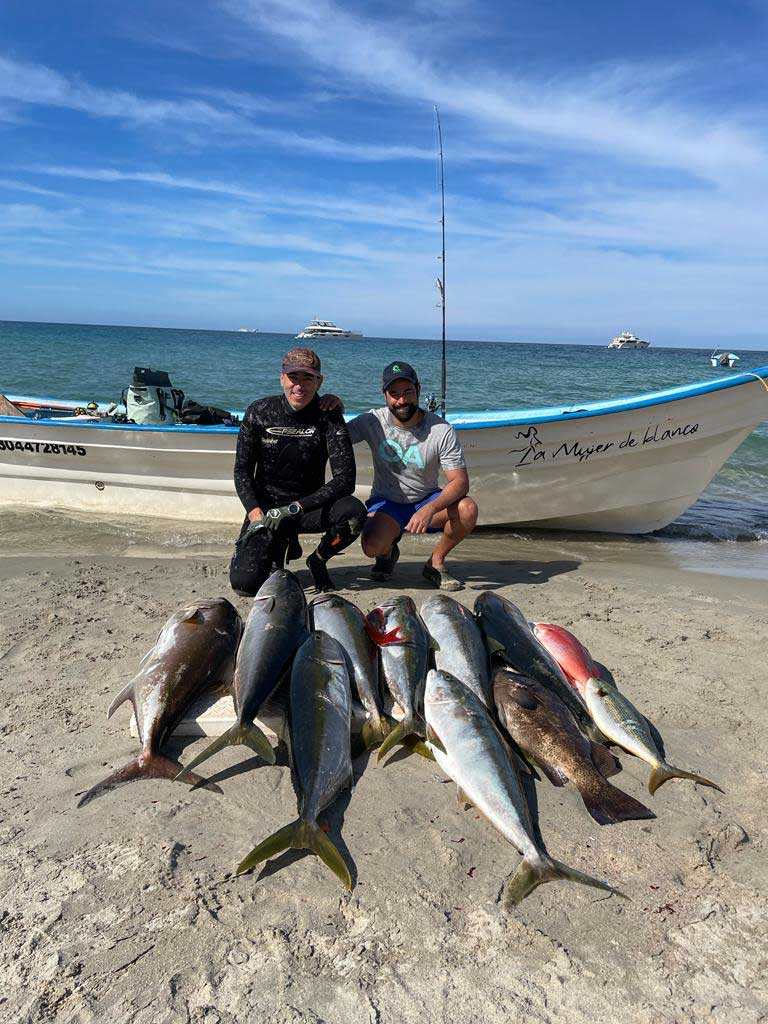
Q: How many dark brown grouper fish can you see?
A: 1